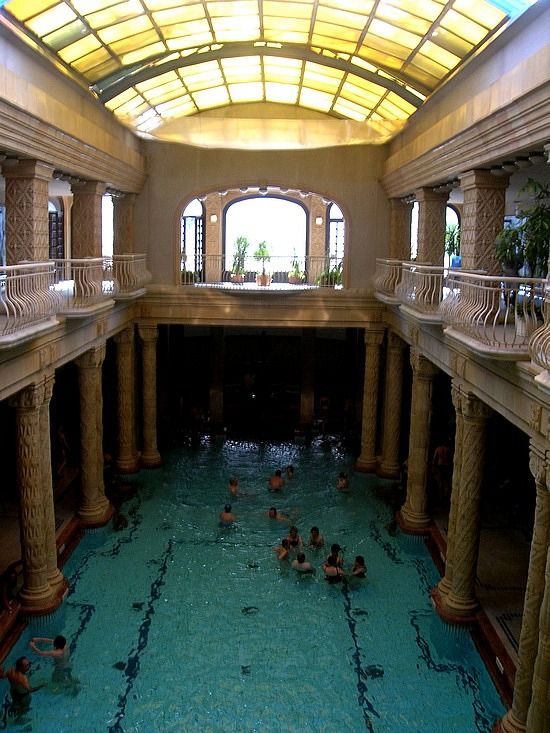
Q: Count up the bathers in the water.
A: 15